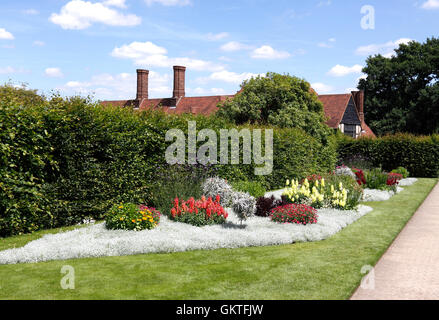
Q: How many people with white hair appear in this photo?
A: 0